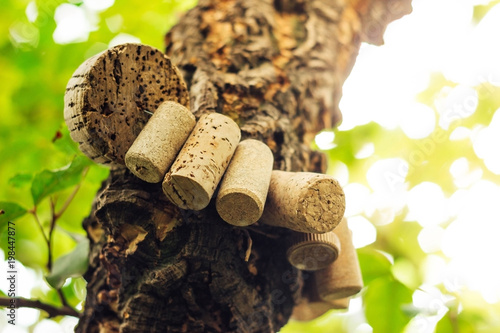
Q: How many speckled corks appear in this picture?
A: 2